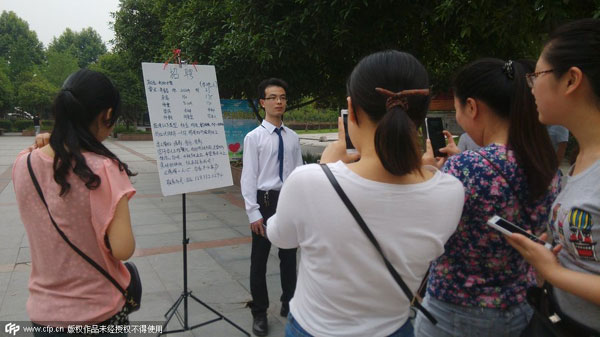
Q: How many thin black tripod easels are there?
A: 1